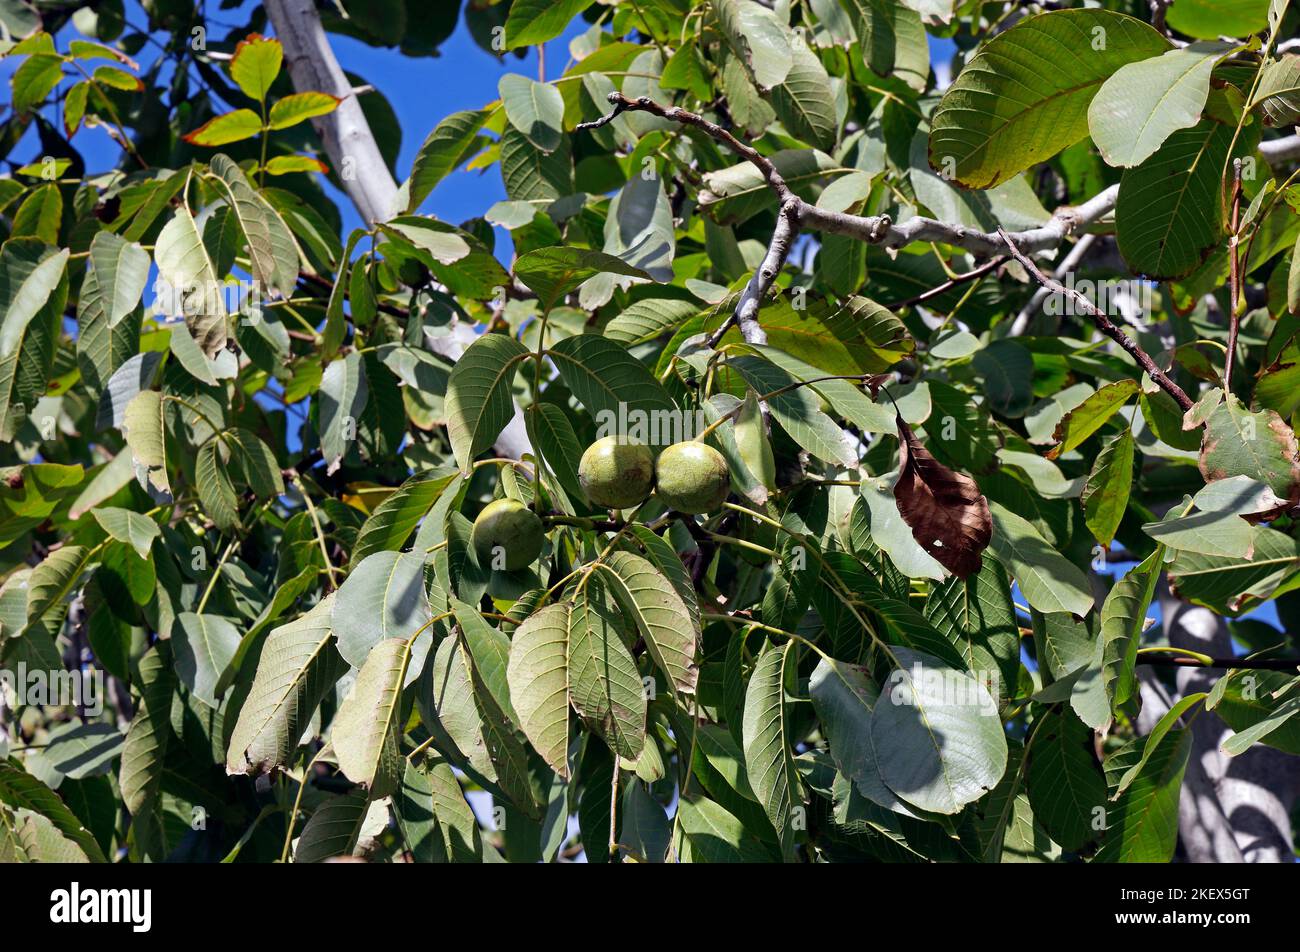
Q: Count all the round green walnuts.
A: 3